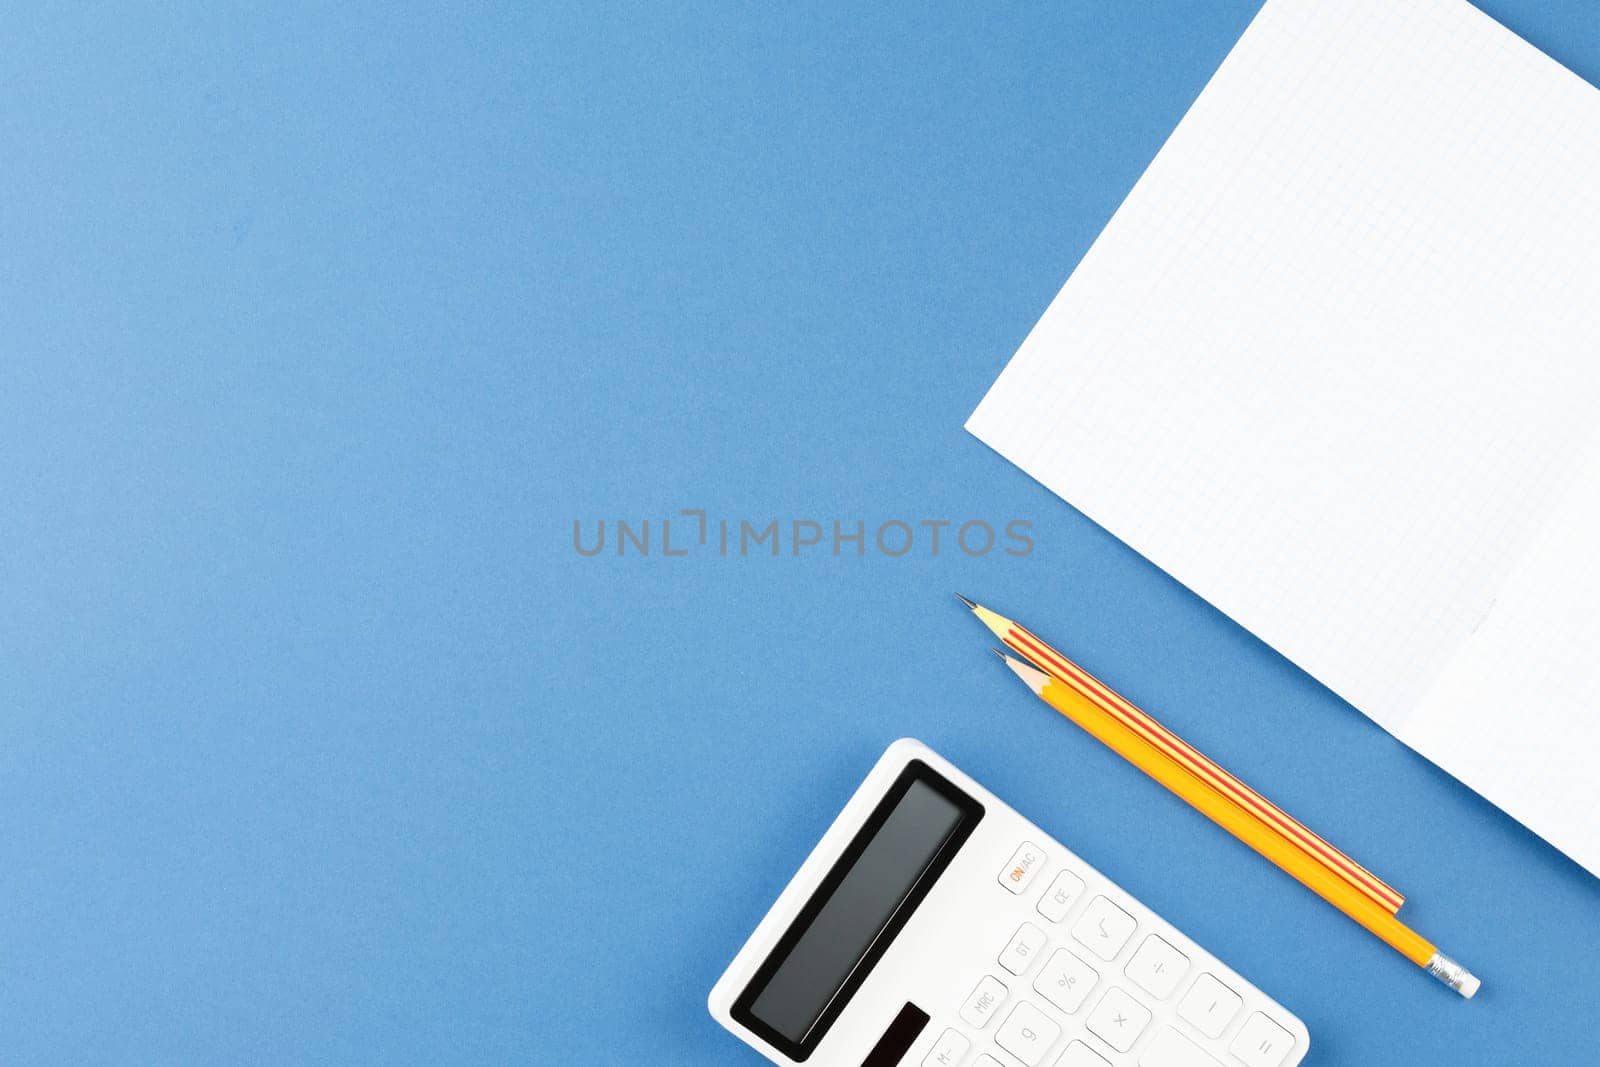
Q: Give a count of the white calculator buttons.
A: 15